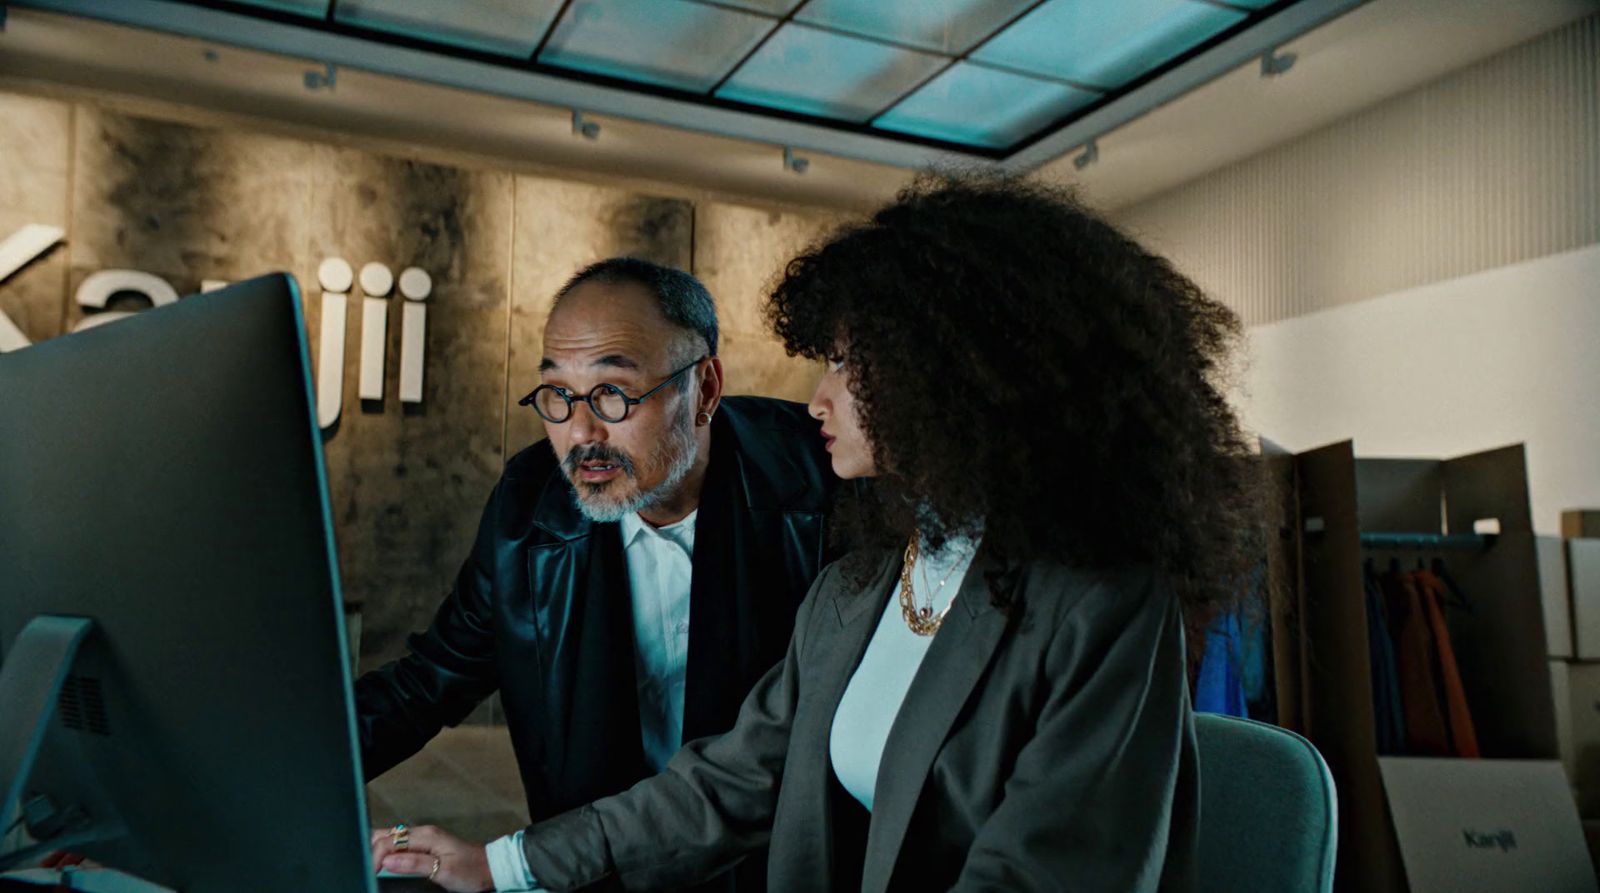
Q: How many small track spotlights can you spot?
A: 5